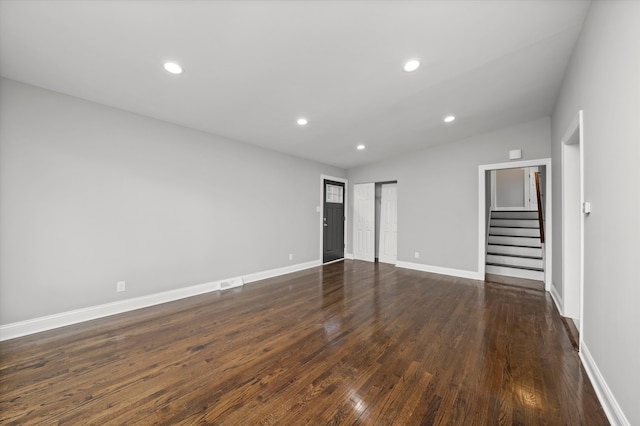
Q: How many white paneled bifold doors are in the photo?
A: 2